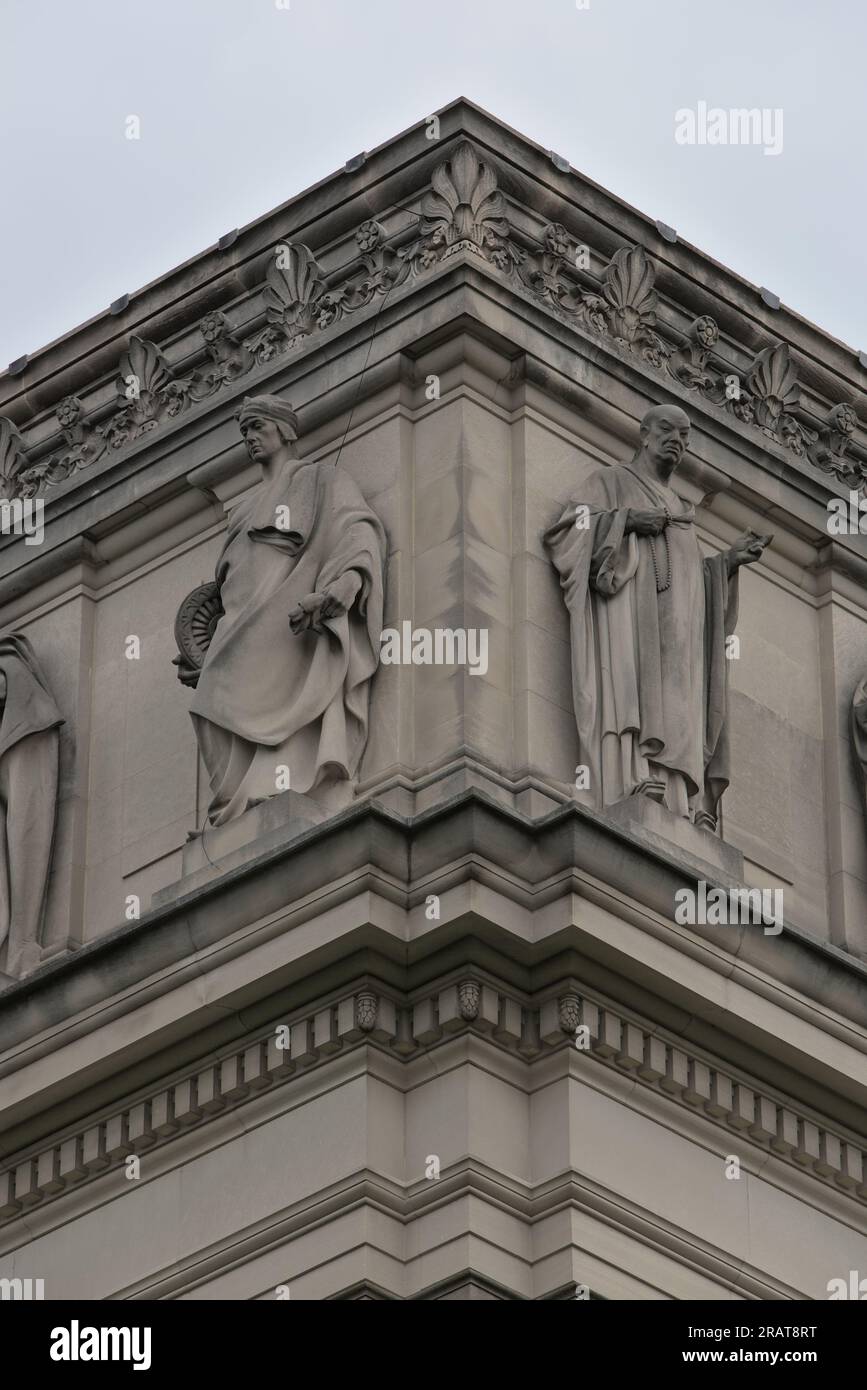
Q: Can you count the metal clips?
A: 8